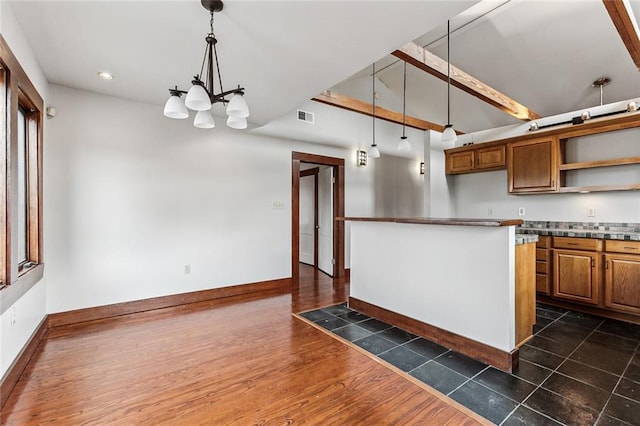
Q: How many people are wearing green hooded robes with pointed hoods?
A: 0